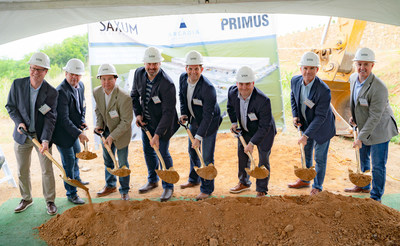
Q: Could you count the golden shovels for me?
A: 8